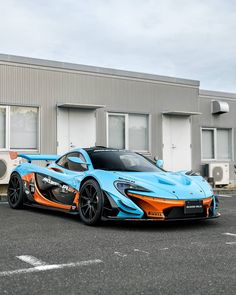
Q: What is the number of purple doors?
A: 0